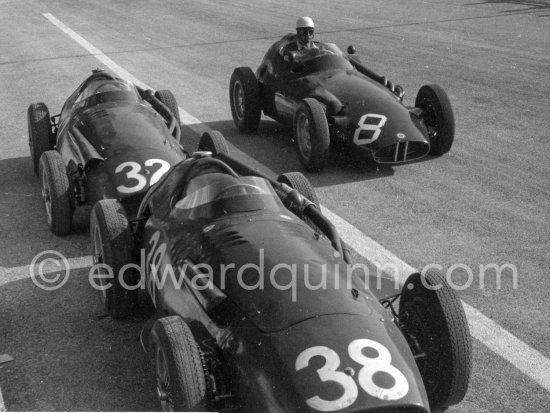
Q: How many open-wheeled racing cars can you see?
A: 3